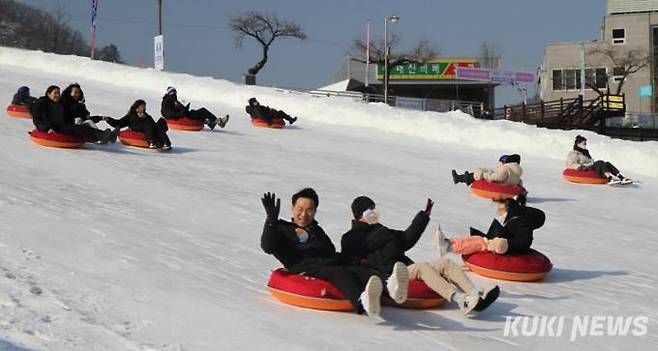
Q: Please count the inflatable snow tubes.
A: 10